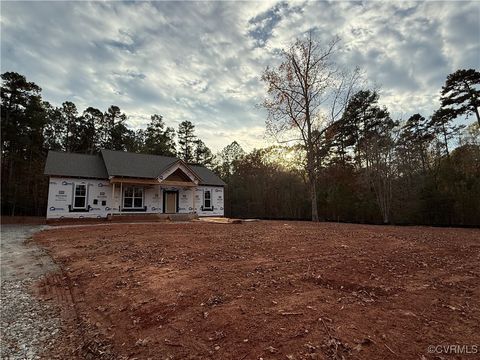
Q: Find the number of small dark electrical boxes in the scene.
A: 2